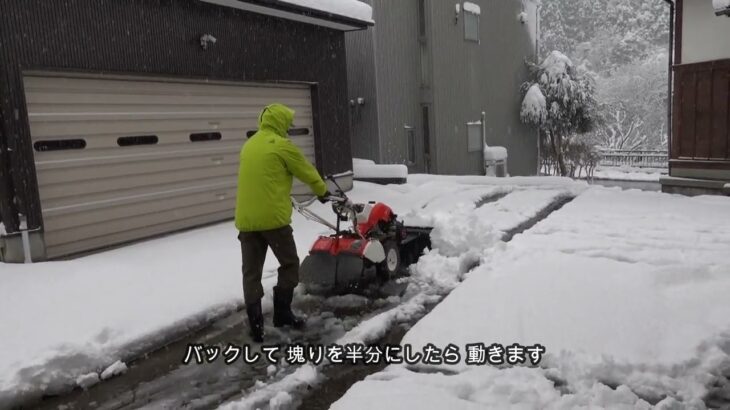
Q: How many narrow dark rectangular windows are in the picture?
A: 5